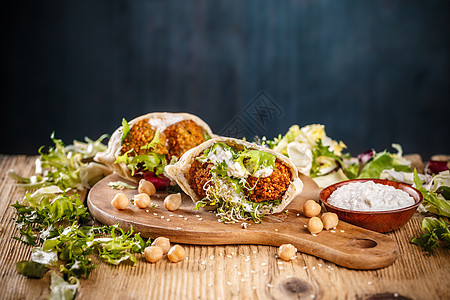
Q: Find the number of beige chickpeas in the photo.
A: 11